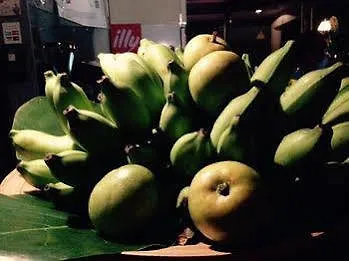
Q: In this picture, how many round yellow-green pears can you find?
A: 4